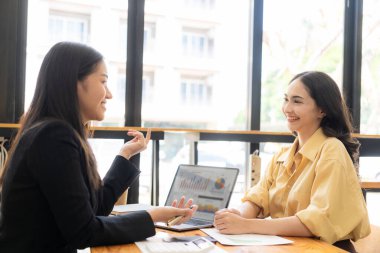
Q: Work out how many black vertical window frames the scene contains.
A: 4